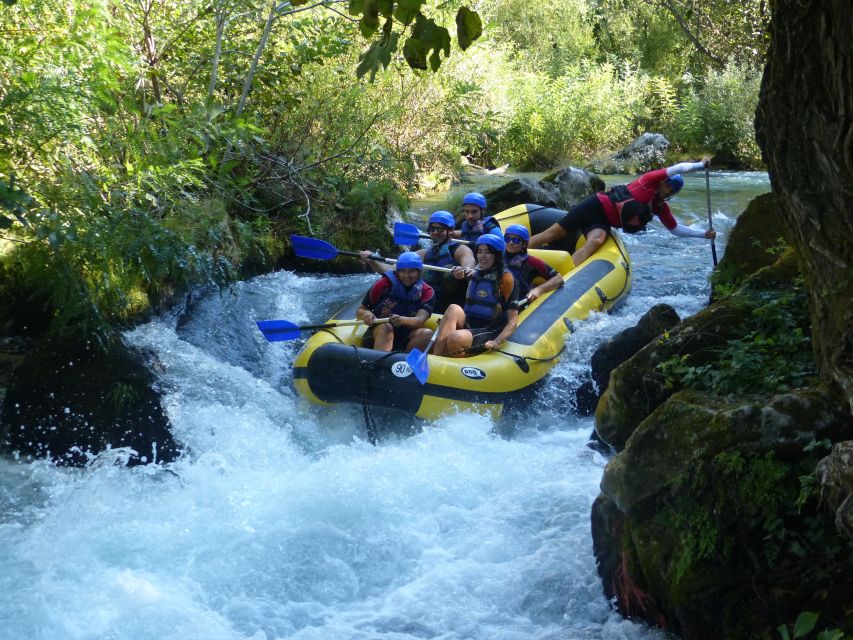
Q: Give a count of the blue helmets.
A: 6